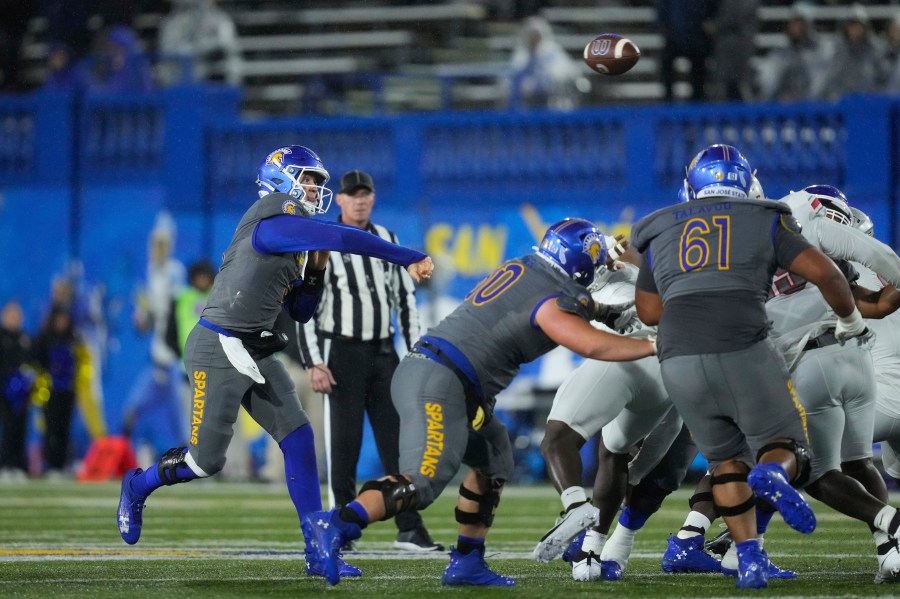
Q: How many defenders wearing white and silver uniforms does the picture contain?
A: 3